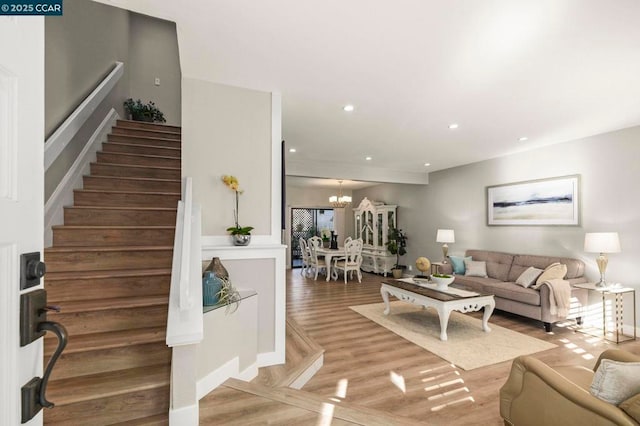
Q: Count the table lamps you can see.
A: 2